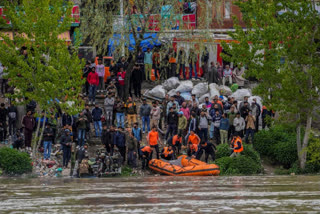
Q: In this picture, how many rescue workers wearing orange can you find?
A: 7